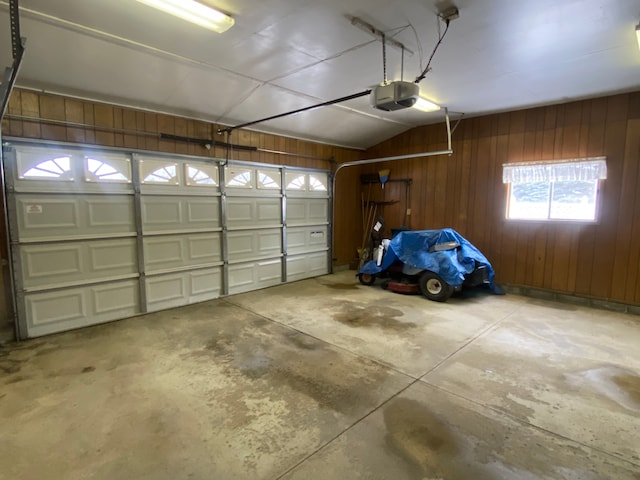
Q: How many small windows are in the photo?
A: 8